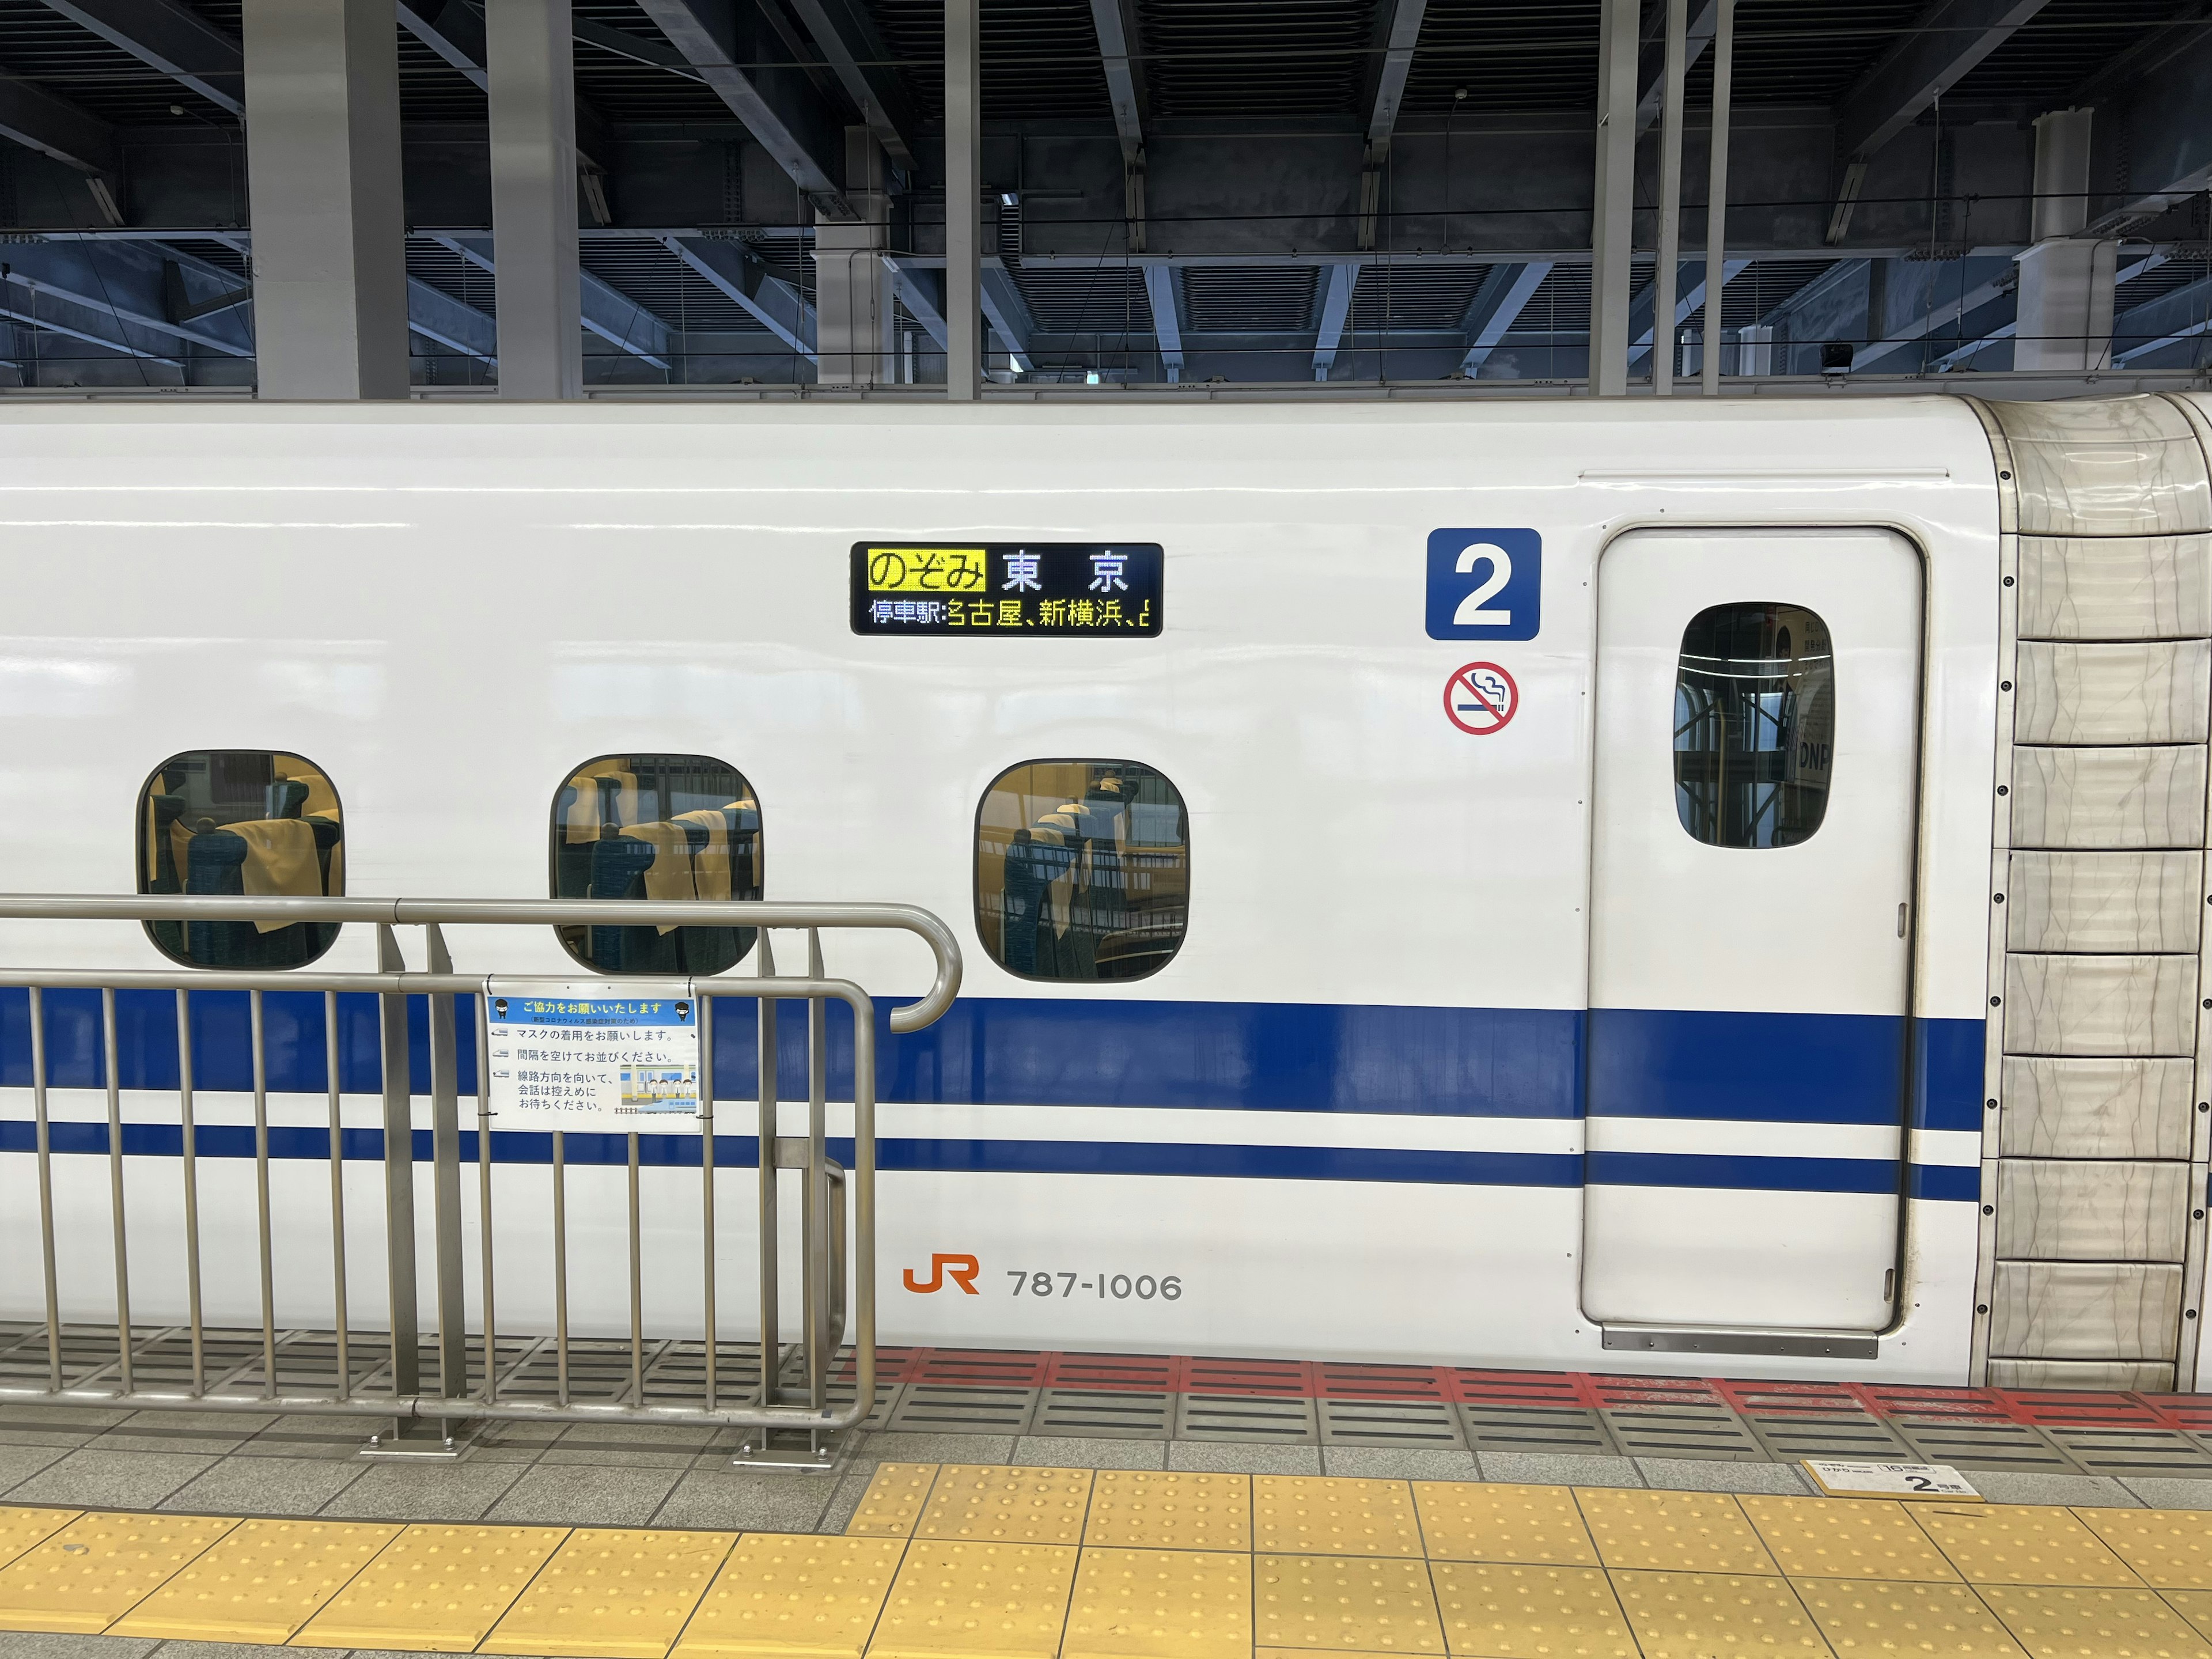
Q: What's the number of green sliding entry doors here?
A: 0